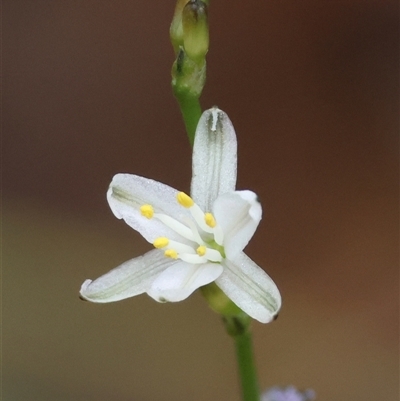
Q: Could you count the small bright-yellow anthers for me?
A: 6